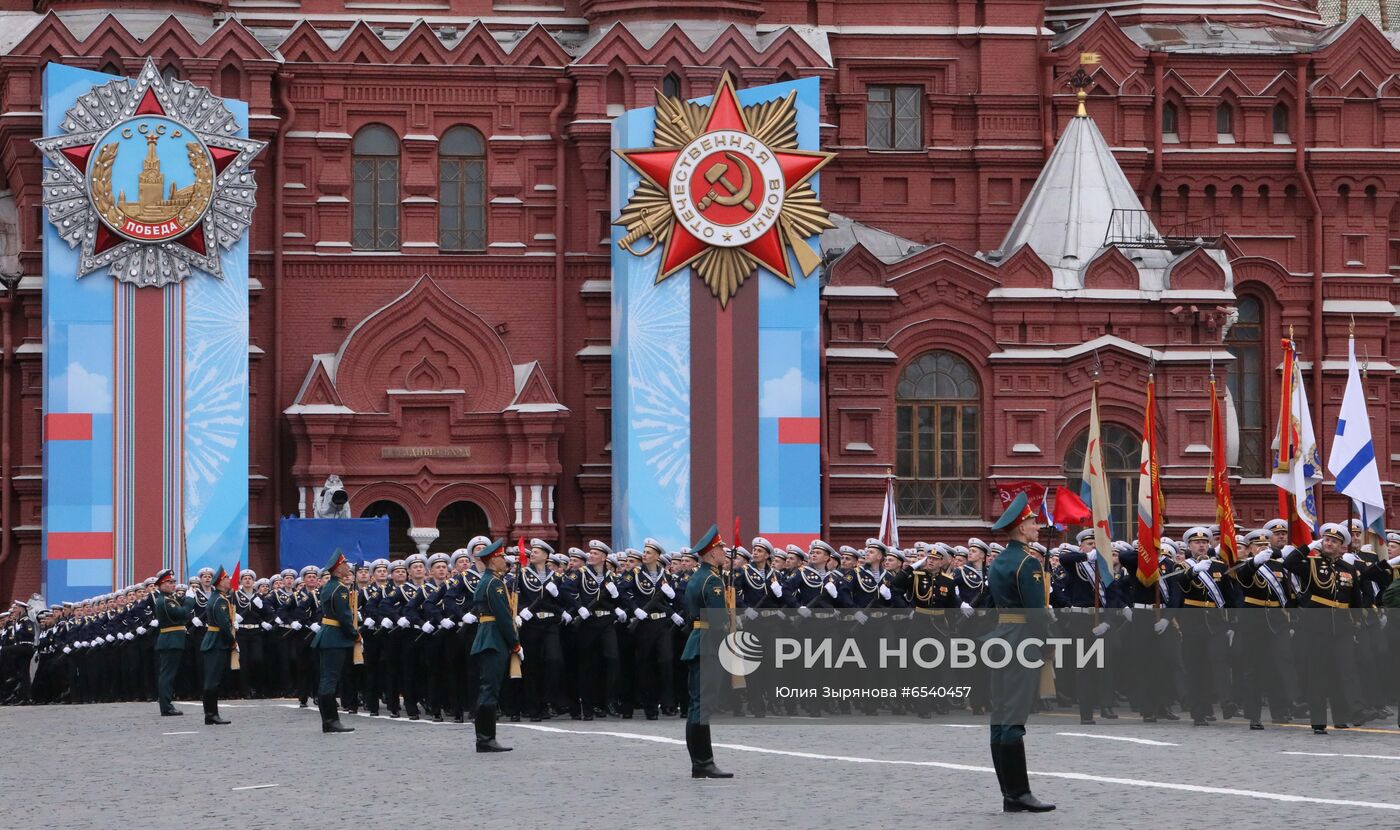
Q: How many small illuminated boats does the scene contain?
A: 0